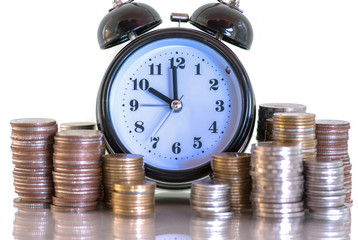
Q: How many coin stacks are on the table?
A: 12